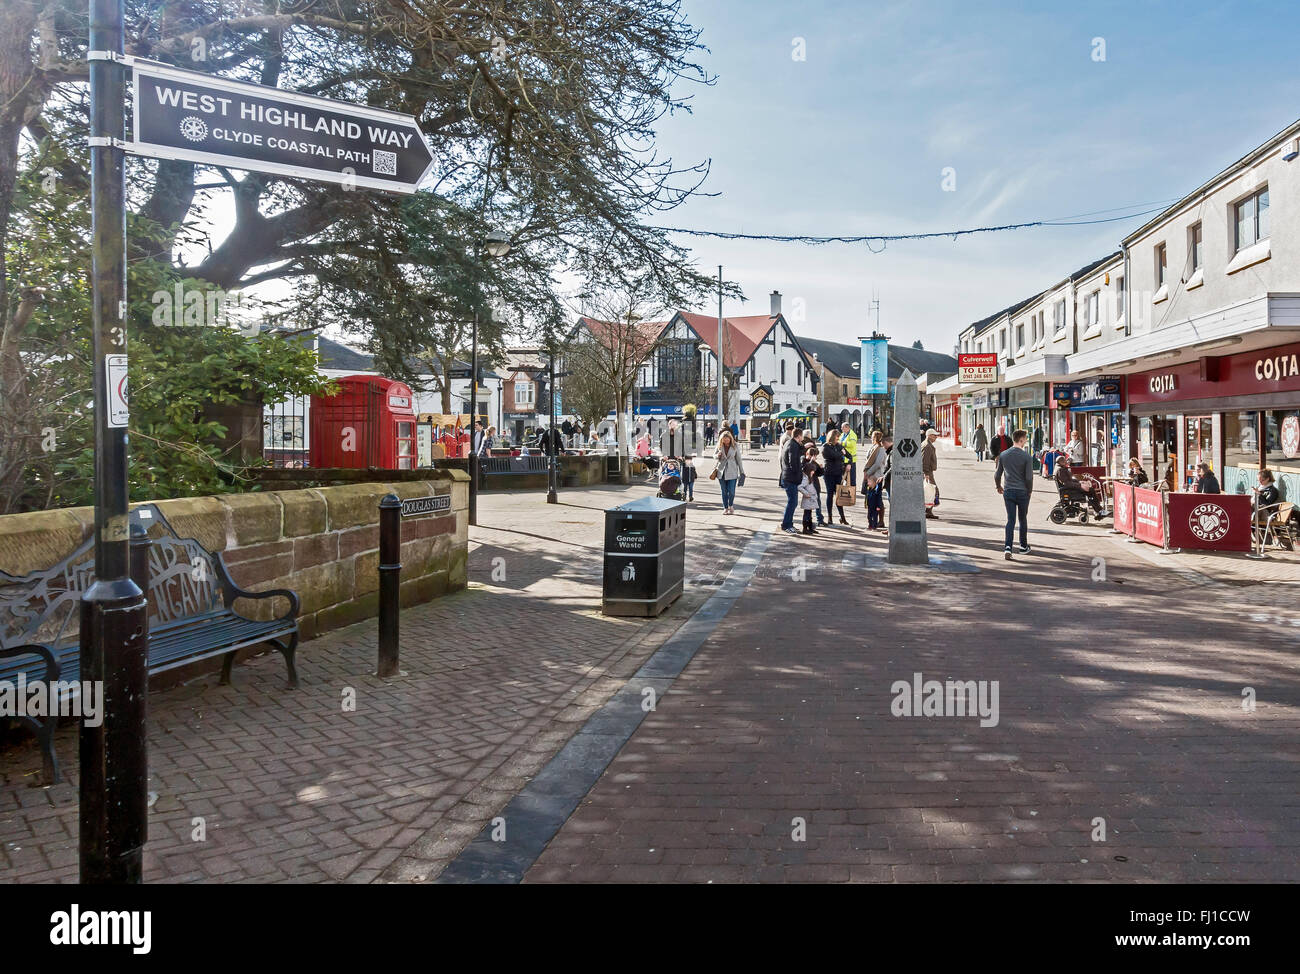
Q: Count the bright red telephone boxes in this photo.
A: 1